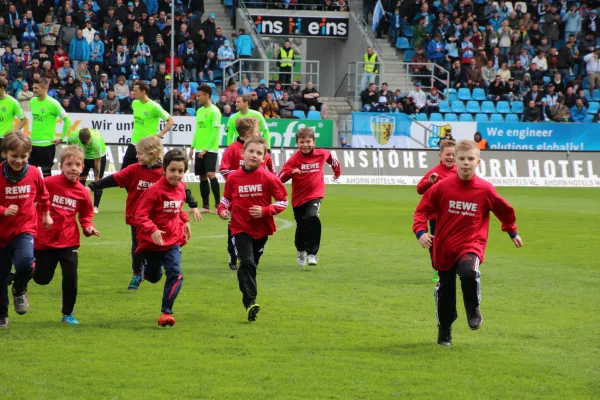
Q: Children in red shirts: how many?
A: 9